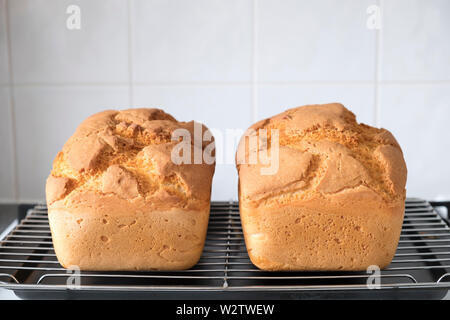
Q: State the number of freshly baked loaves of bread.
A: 2